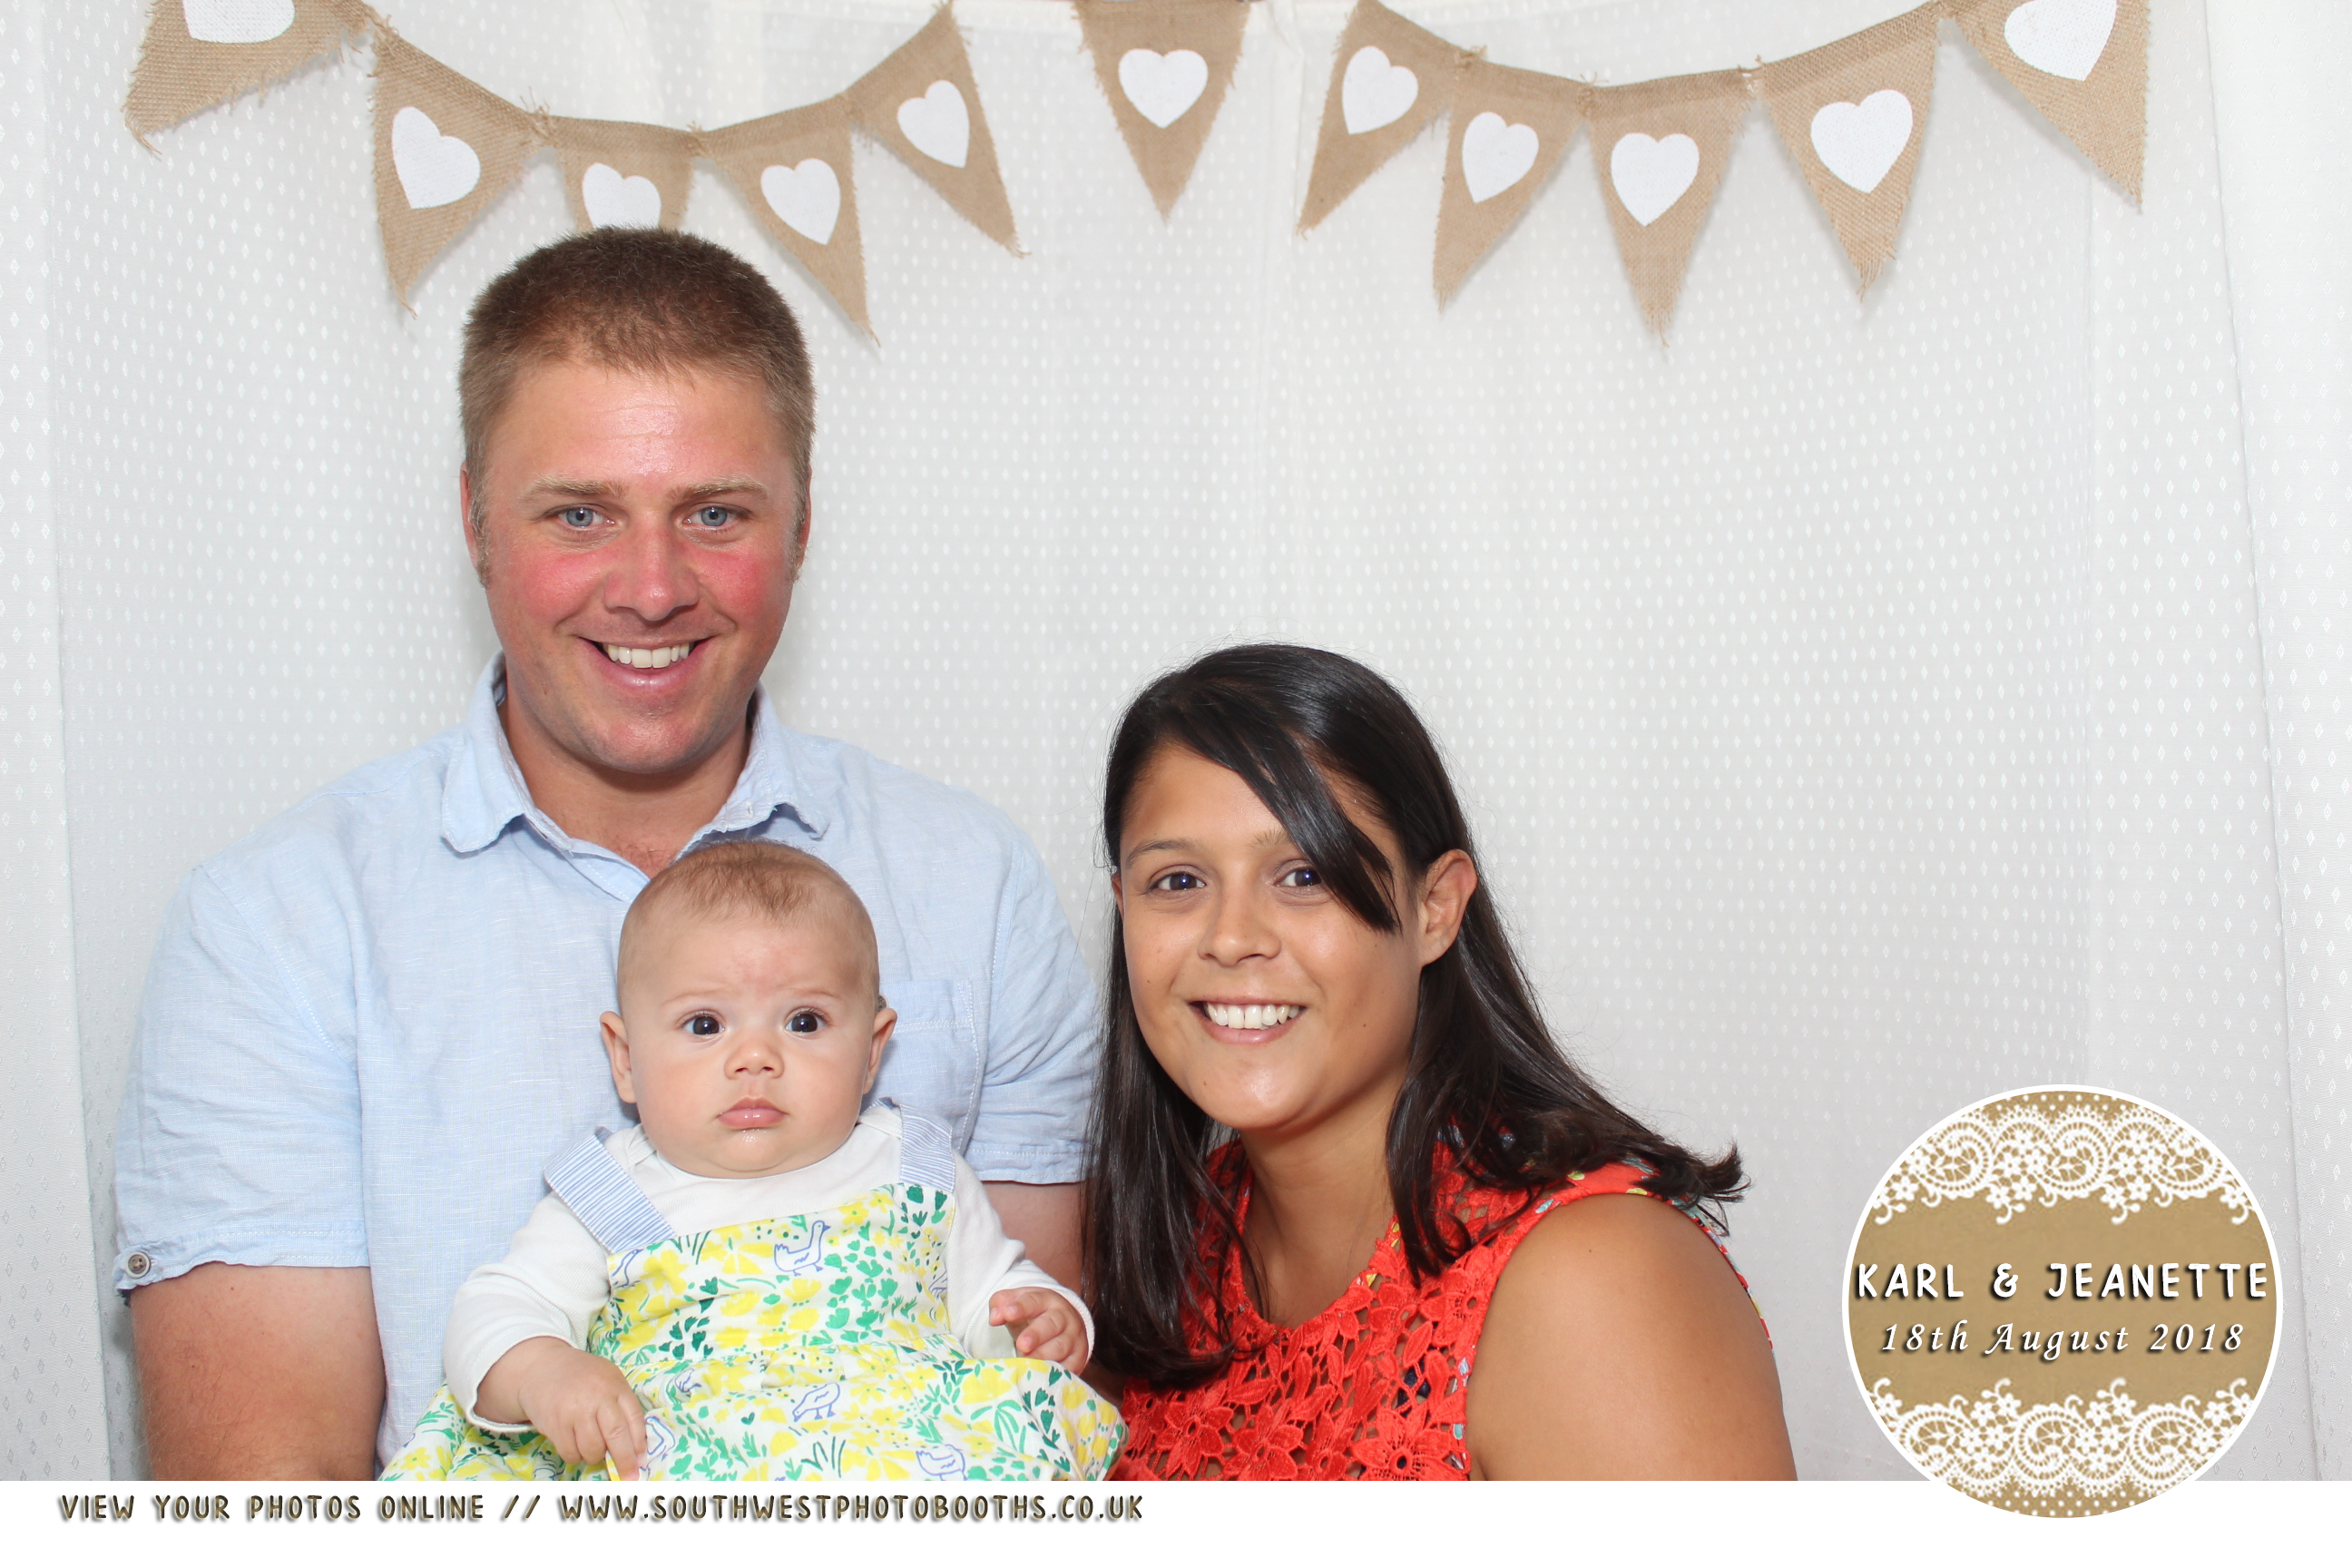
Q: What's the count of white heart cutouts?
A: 11